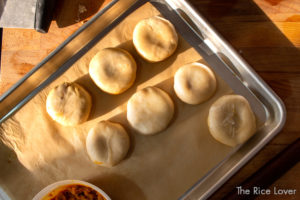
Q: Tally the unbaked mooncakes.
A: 7